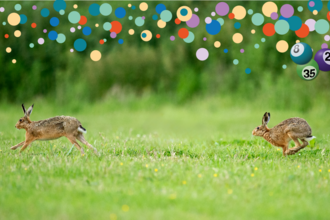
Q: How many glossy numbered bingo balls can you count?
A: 3